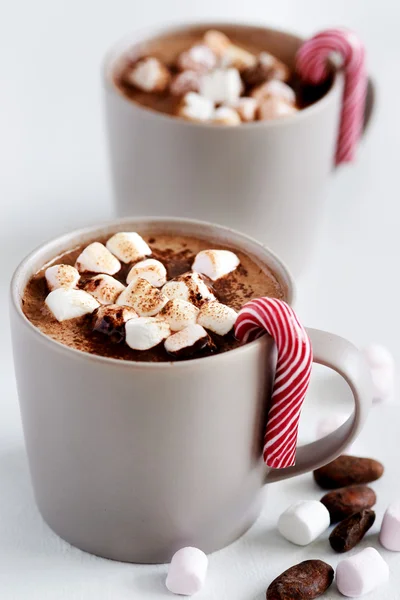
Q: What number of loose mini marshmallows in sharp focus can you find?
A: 4